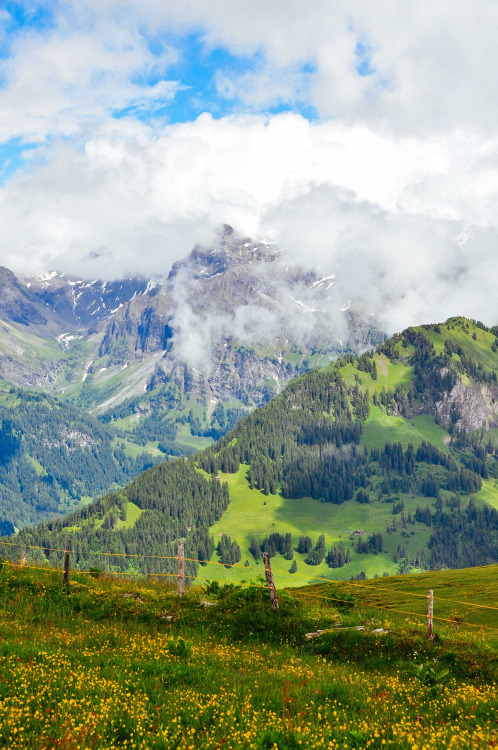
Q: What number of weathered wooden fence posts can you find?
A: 4